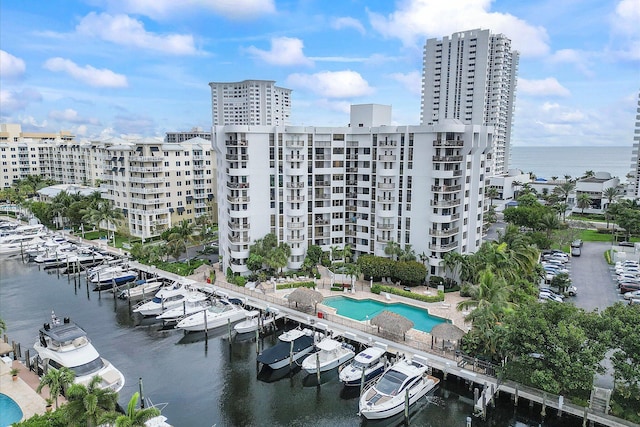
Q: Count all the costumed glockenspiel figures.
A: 0